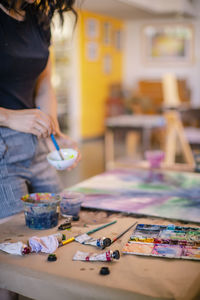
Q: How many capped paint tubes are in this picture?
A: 2